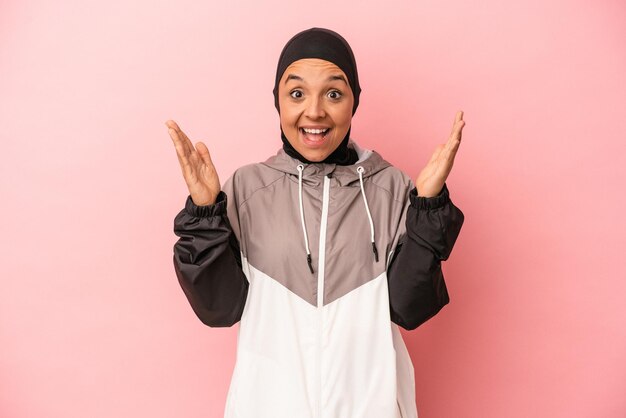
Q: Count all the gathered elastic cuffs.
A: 2